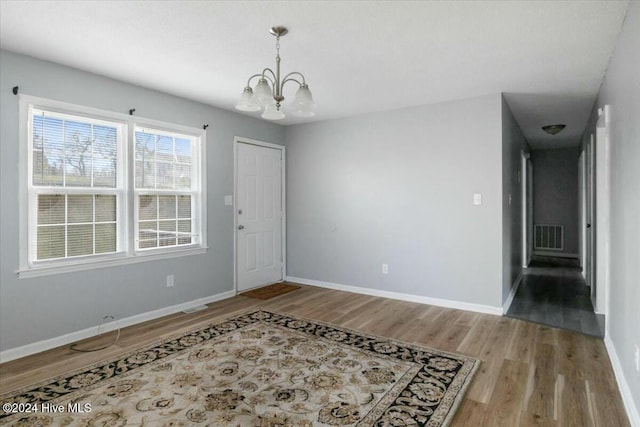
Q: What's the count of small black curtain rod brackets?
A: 3